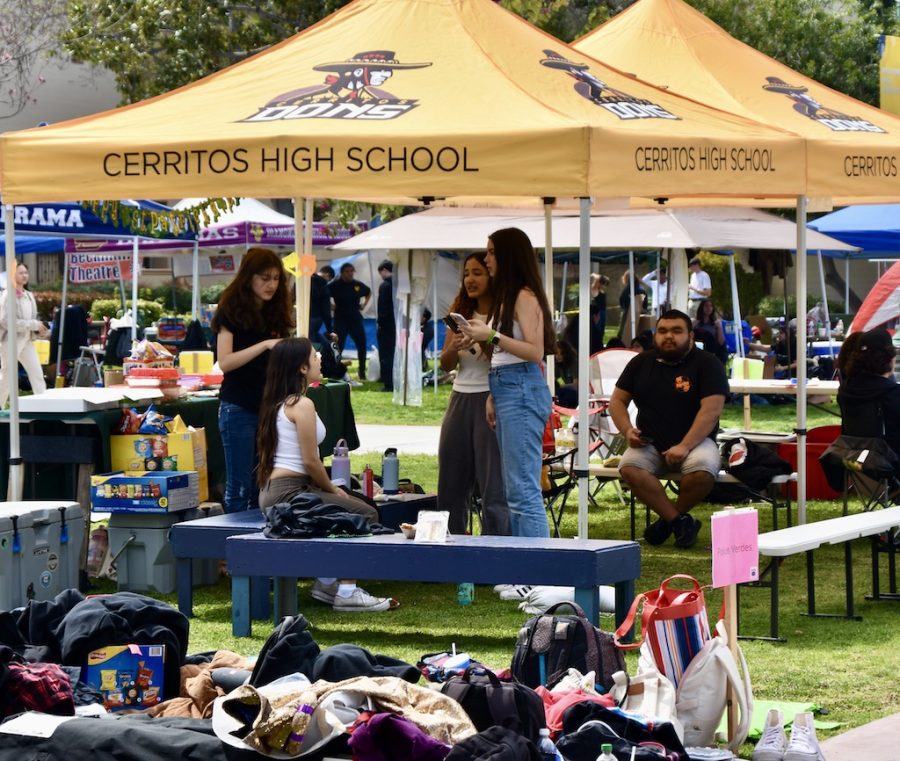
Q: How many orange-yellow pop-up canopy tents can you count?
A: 2